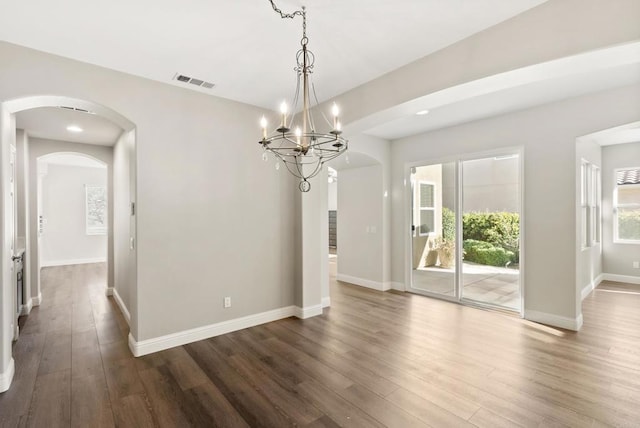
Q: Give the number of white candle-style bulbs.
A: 5